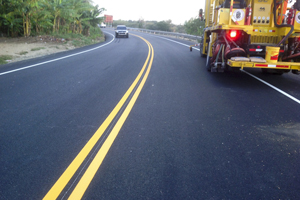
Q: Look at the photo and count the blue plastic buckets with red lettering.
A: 0